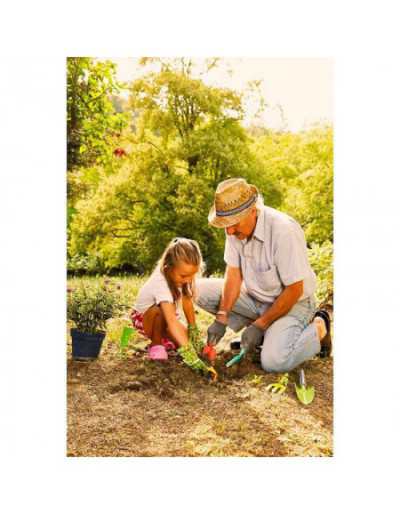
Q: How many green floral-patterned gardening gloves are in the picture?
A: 2